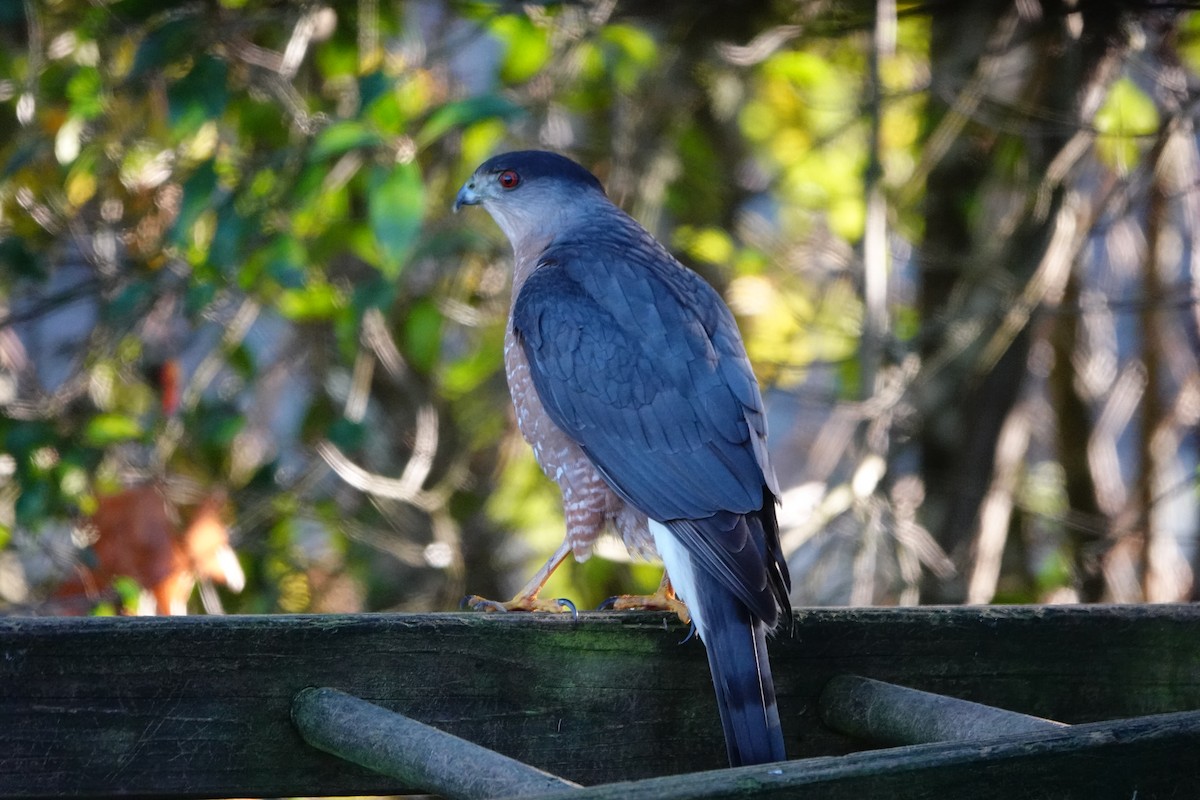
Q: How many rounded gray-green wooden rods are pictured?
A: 2